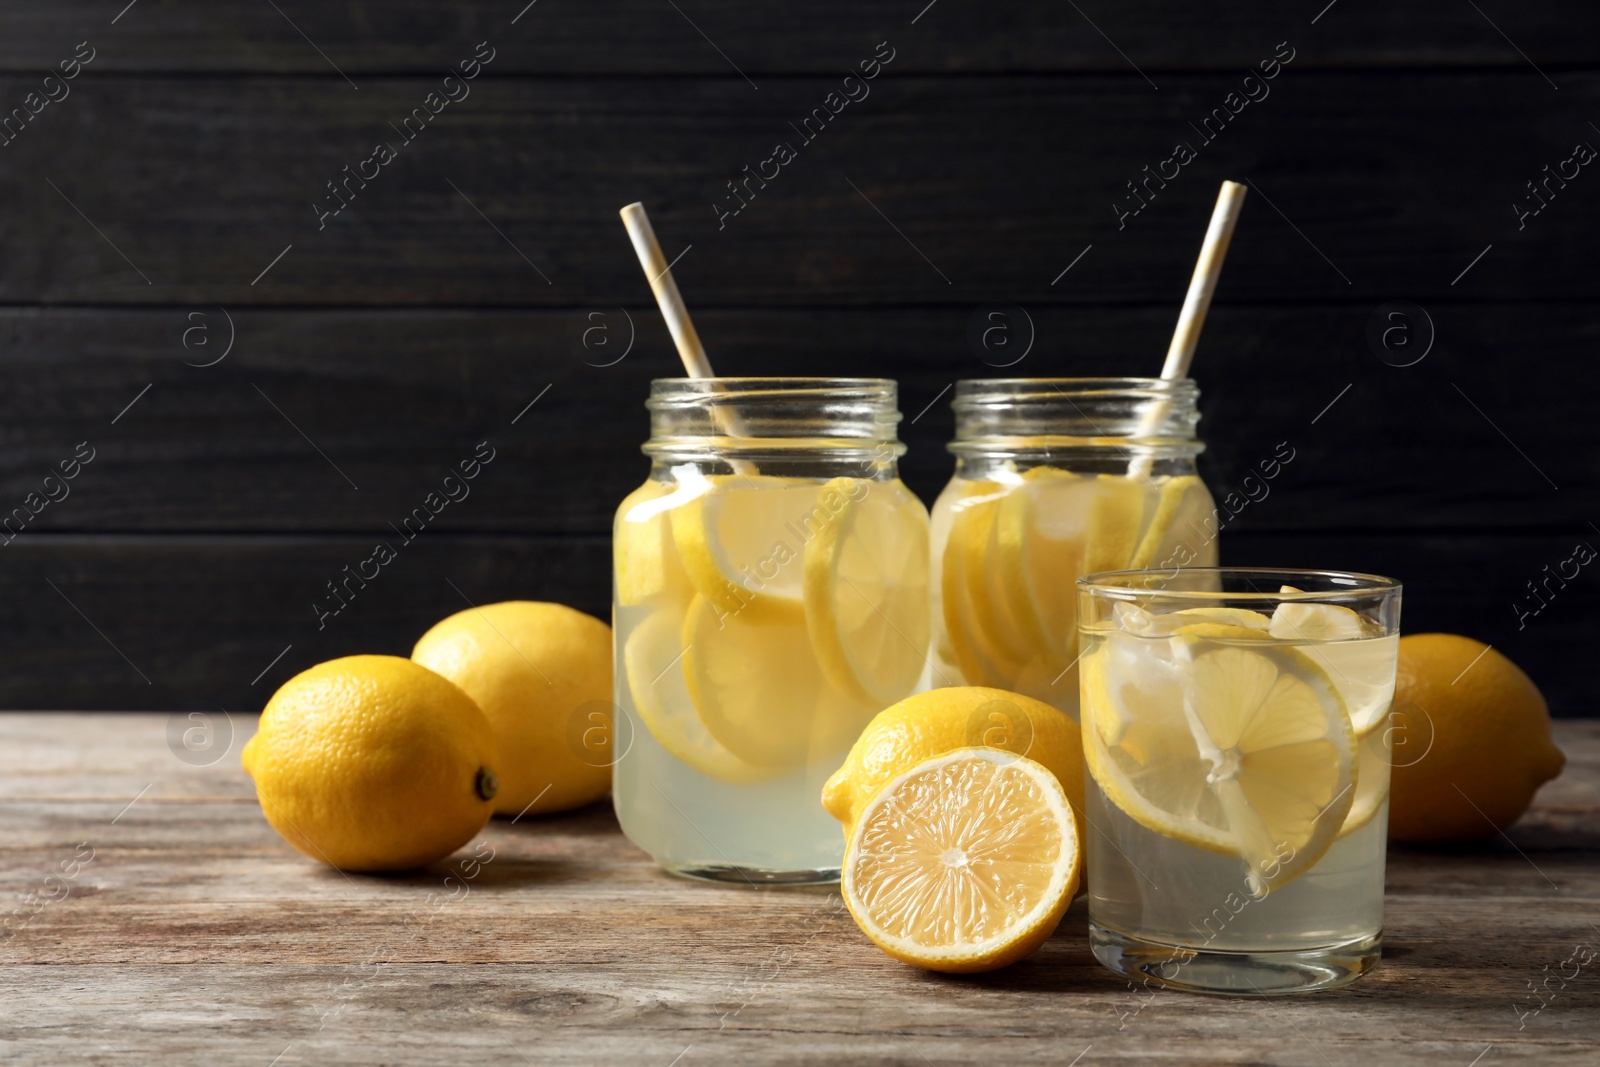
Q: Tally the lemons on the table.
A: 5